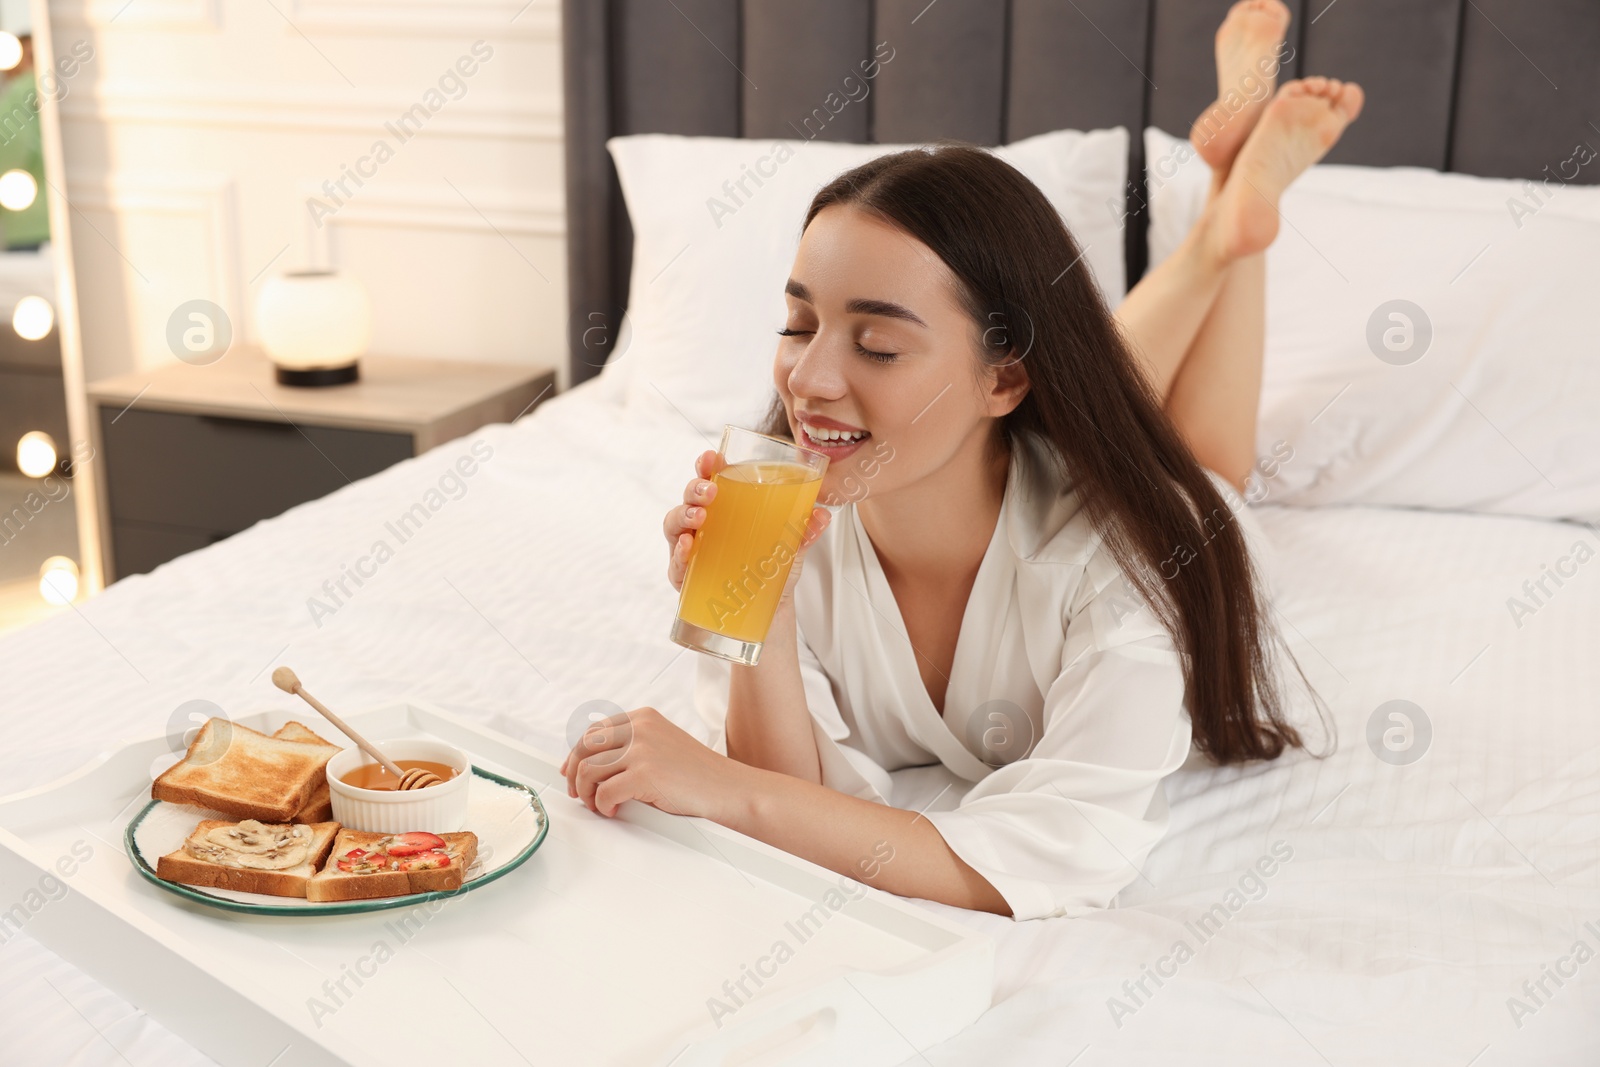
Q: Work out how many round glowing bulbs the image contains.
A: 5